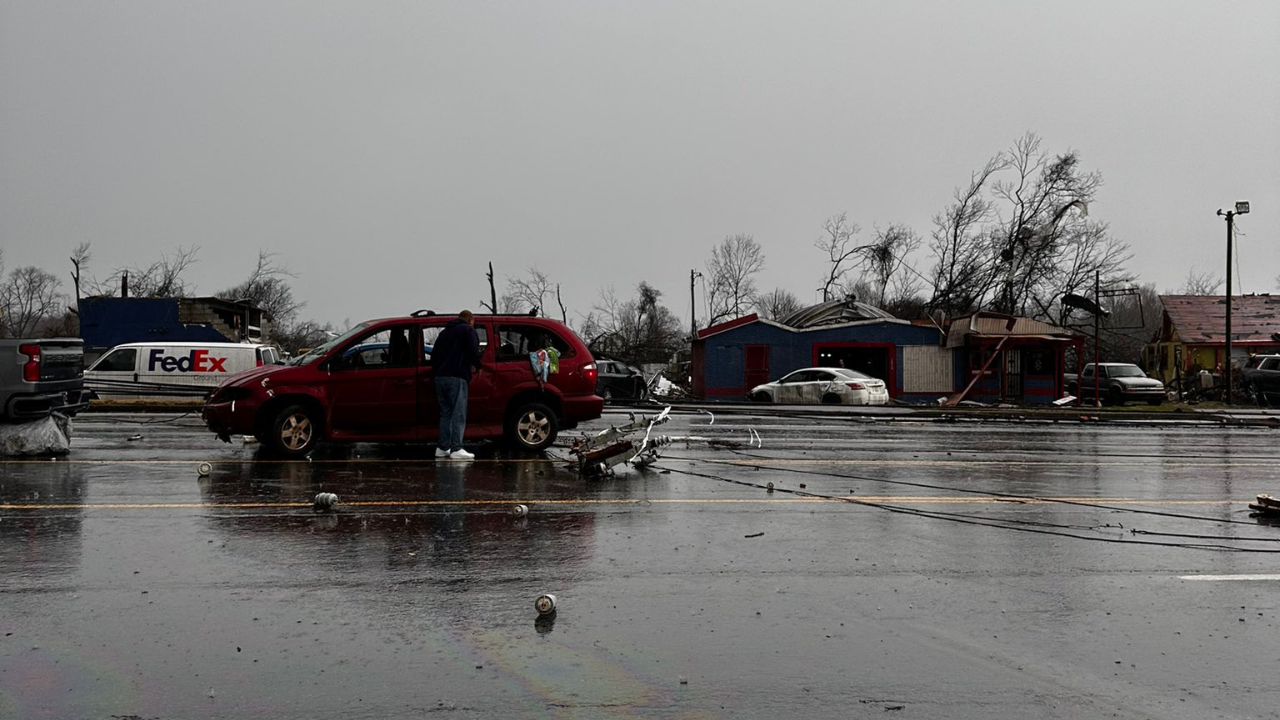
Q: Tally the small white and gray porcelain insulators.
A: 4